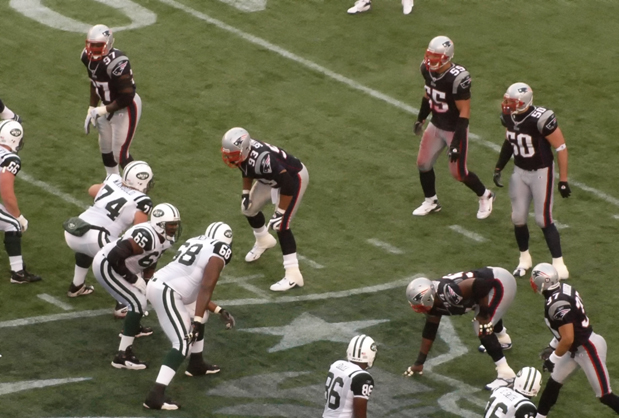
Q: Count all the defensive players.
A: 6